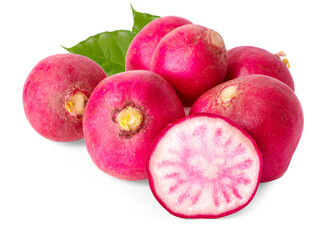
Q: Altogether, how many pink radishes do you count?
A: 7